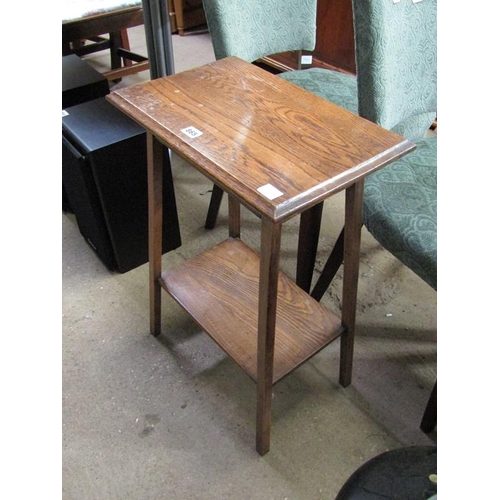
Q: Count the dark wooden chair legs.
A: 4